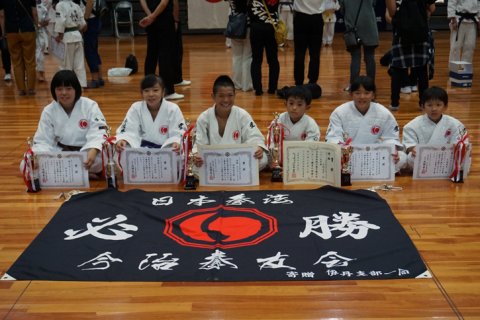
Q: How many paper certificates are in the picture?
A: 6